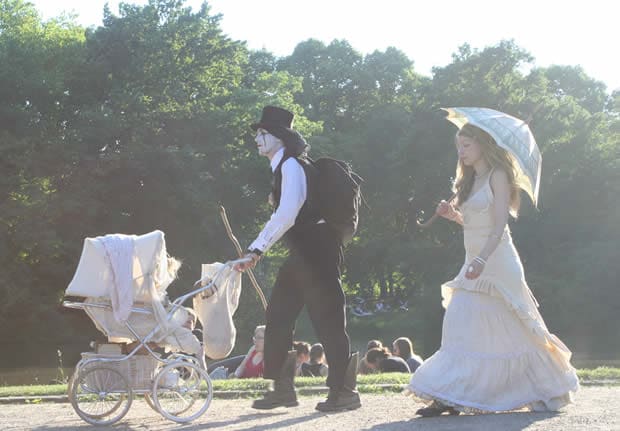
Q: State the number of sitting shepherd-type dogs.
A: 0